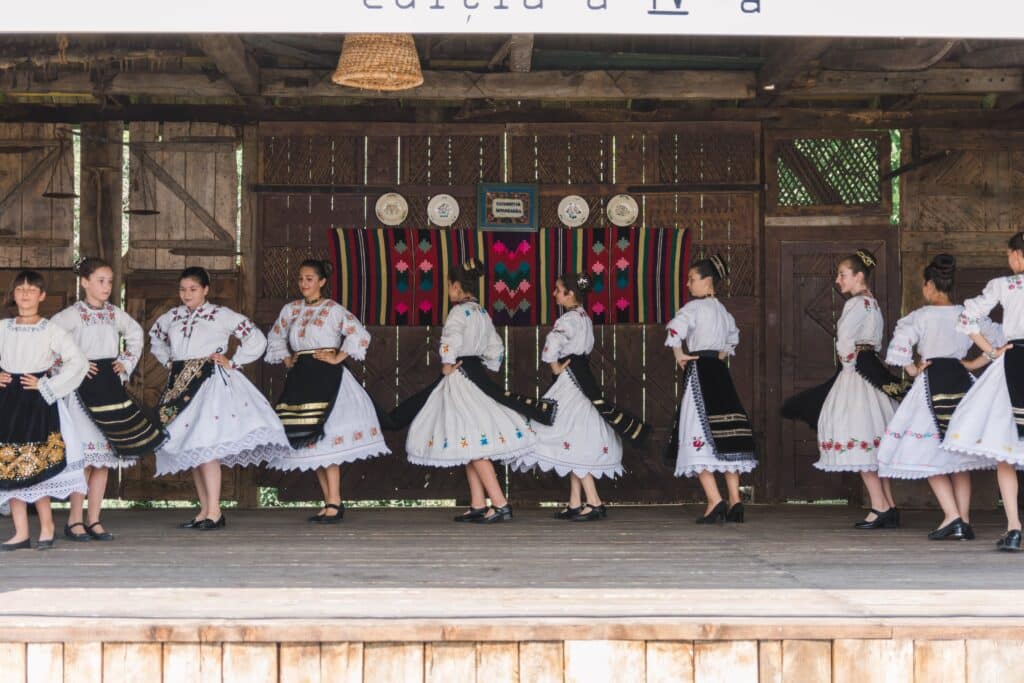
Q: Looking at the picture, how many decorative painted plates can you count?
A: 4